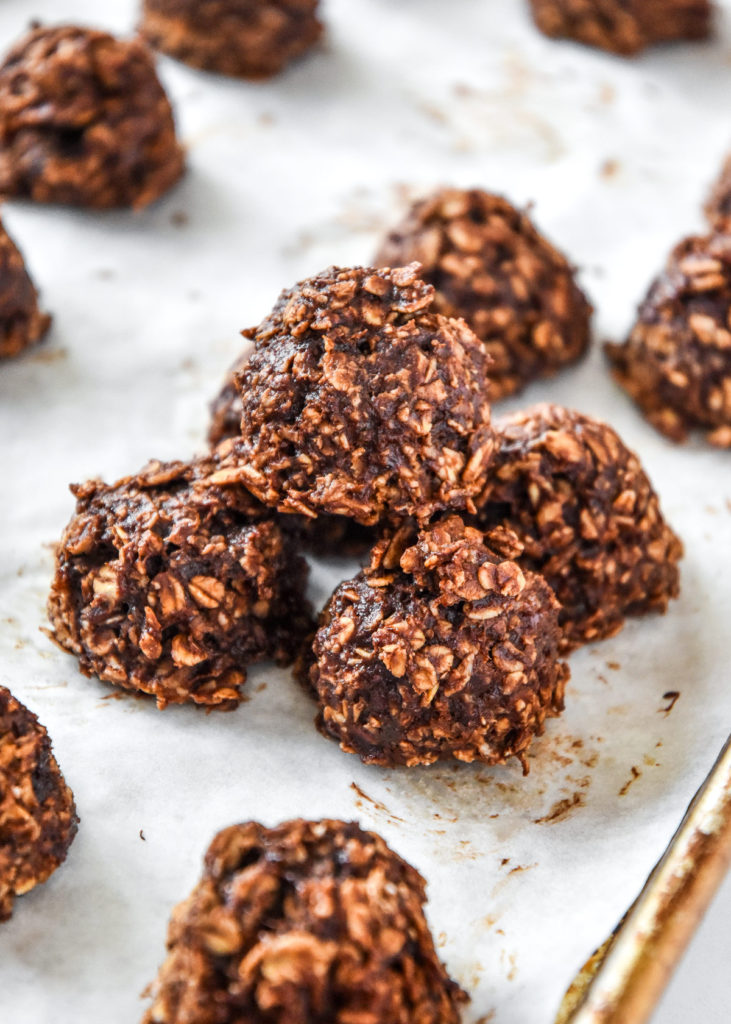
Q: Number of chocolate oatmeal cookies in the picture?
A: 14